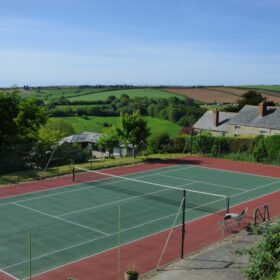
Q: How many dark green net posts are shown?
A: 2